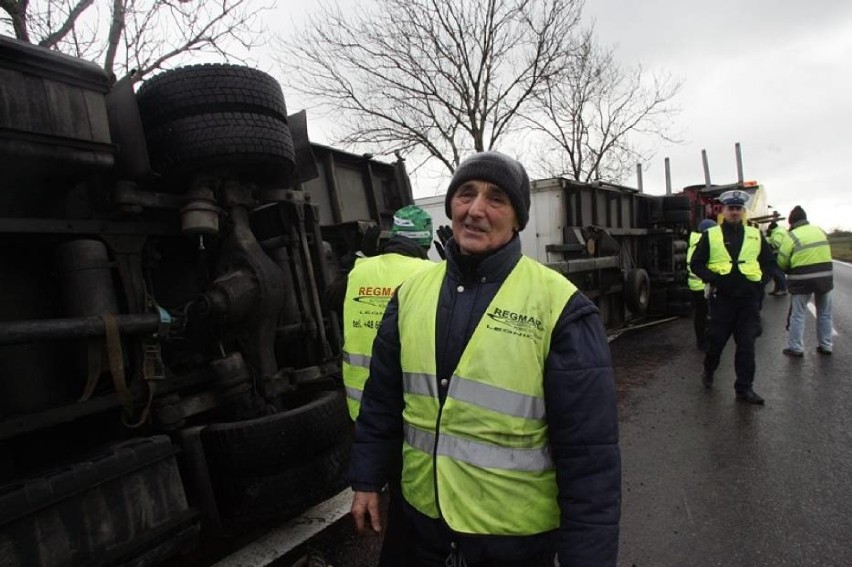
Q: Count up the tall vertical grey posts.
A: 4